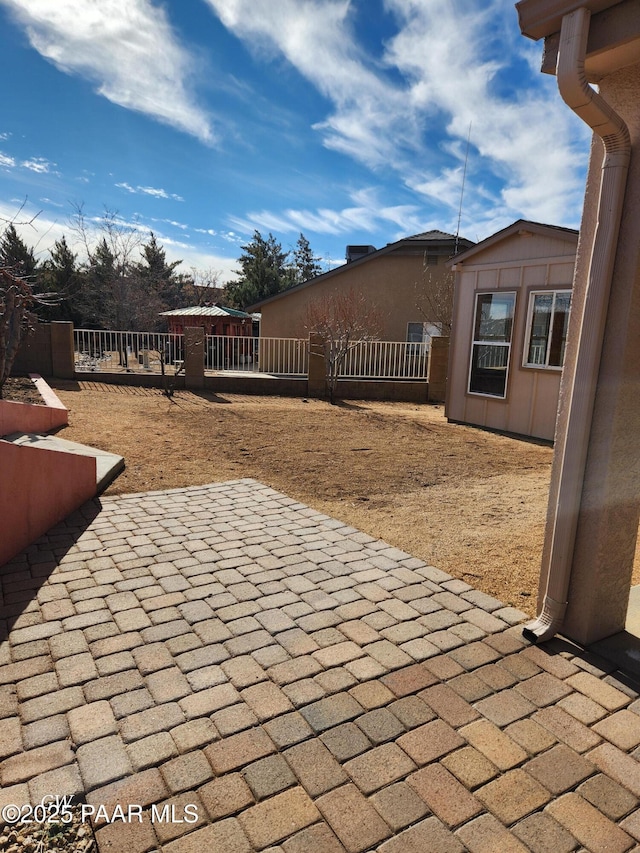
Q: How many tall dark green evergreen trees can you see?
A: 6